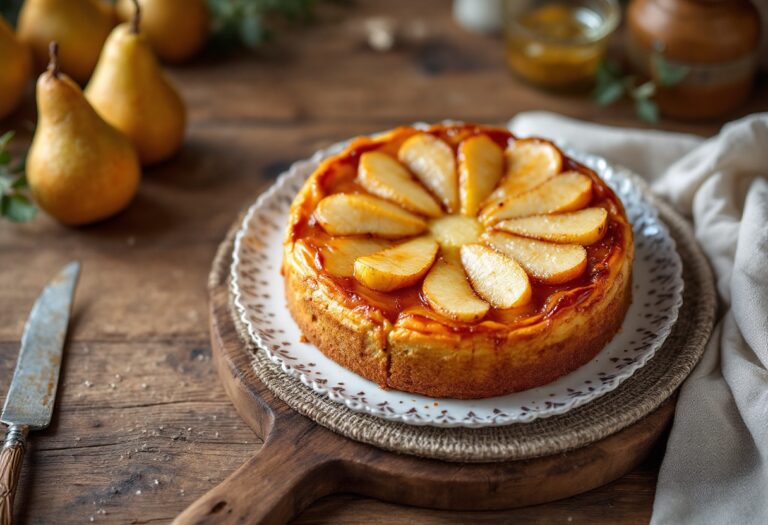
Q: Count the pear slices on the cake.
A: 12